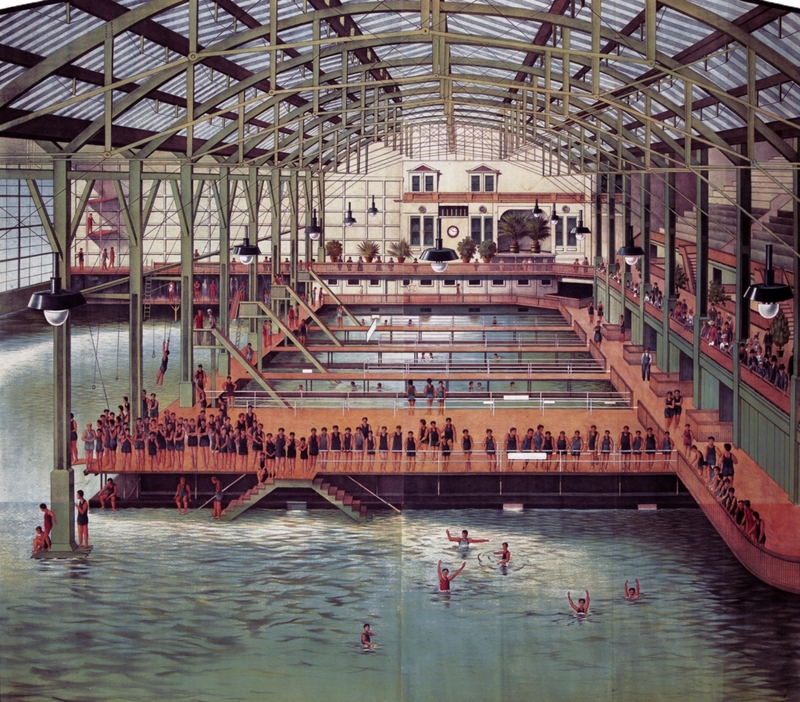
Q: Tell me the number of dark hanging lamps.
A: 11